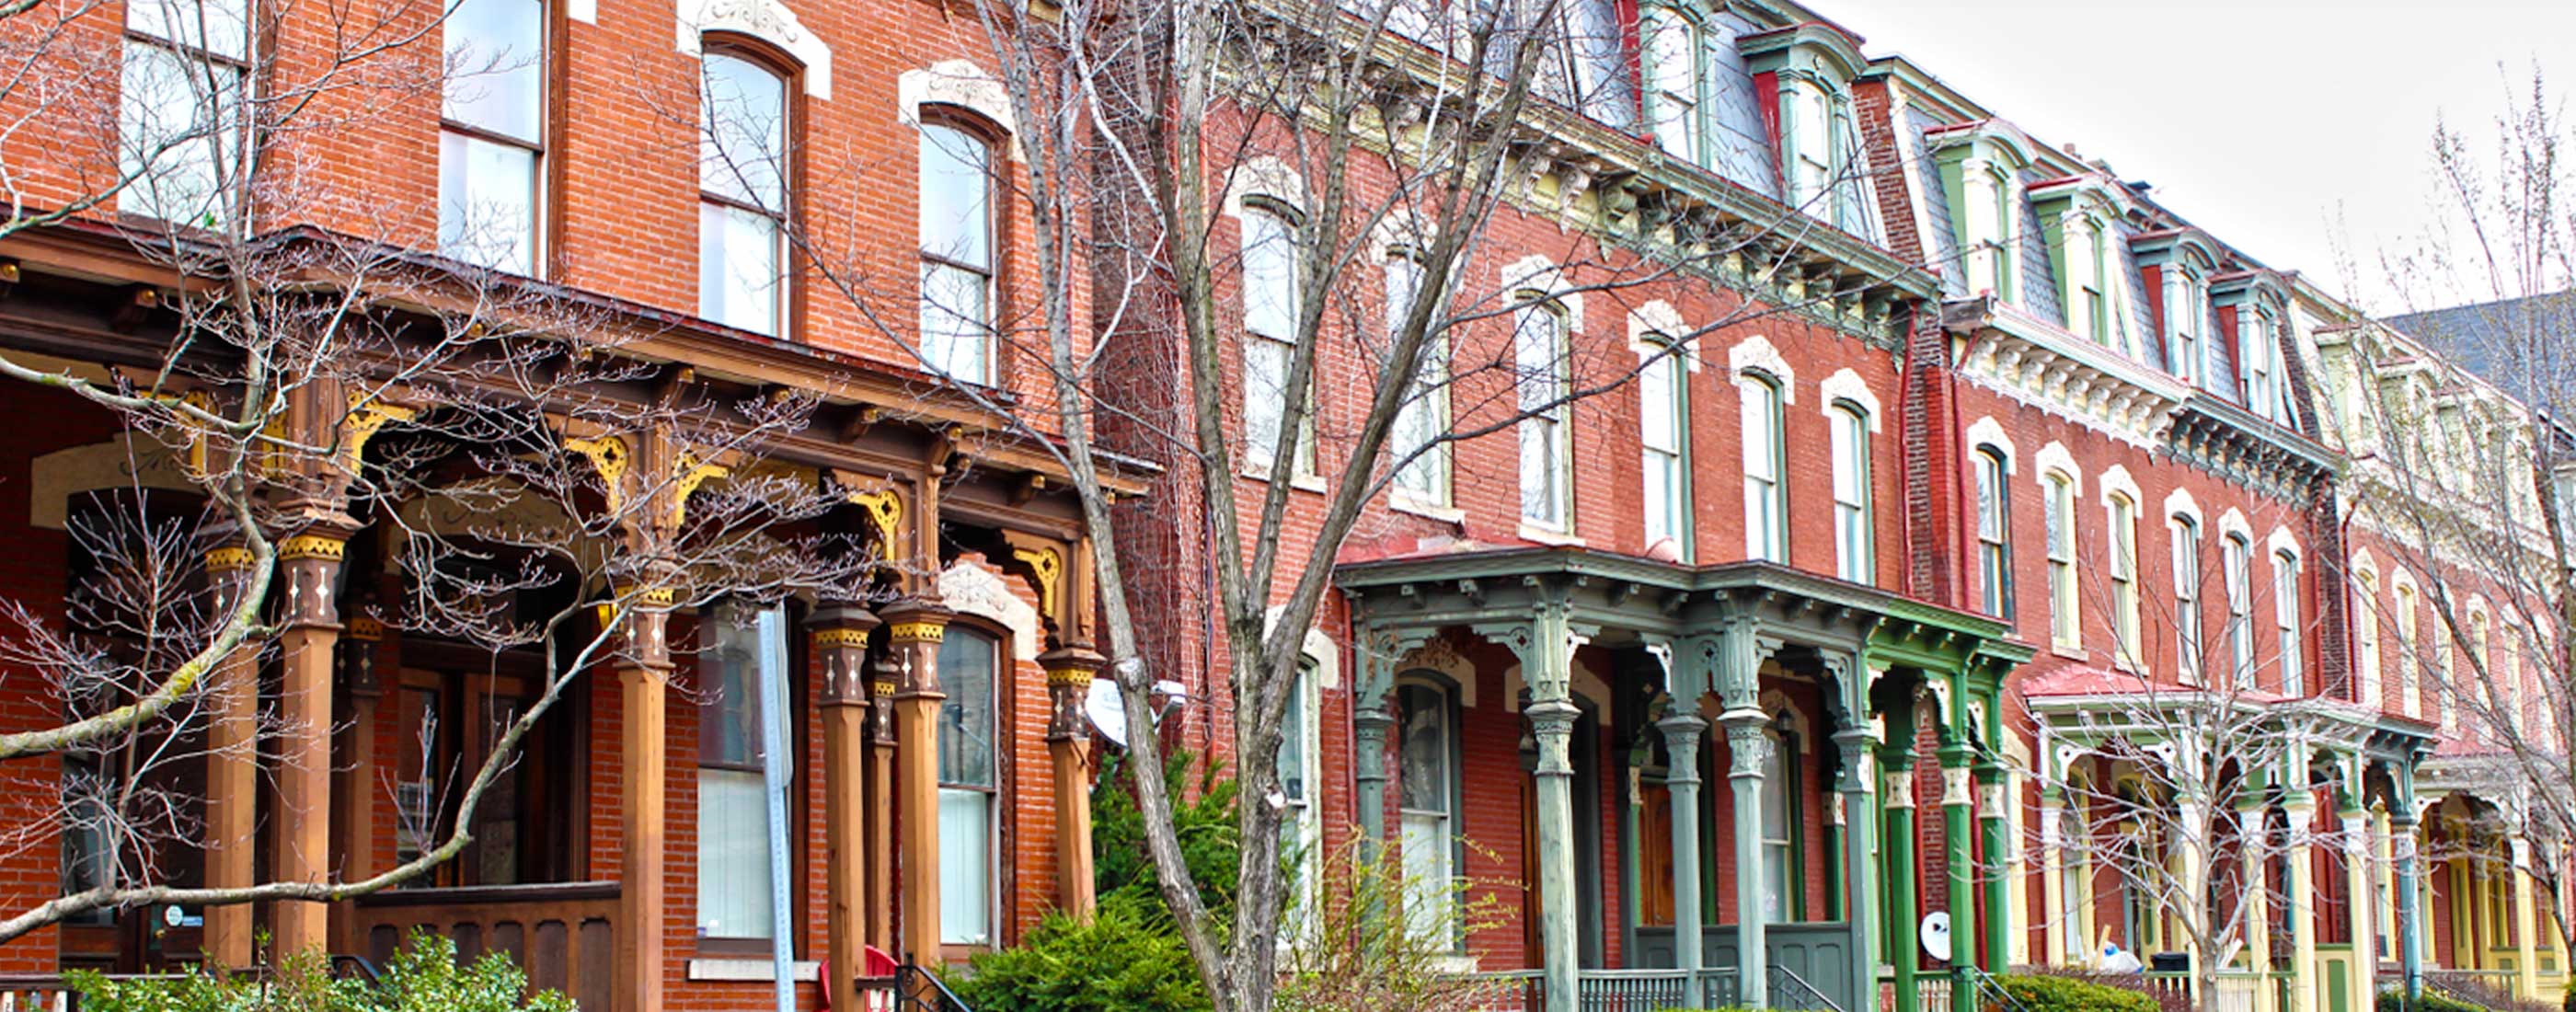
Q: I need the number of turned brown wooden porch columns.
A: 8